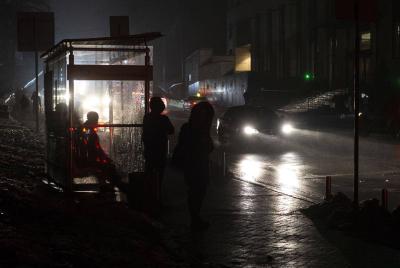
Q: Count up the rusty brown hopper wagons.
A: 0